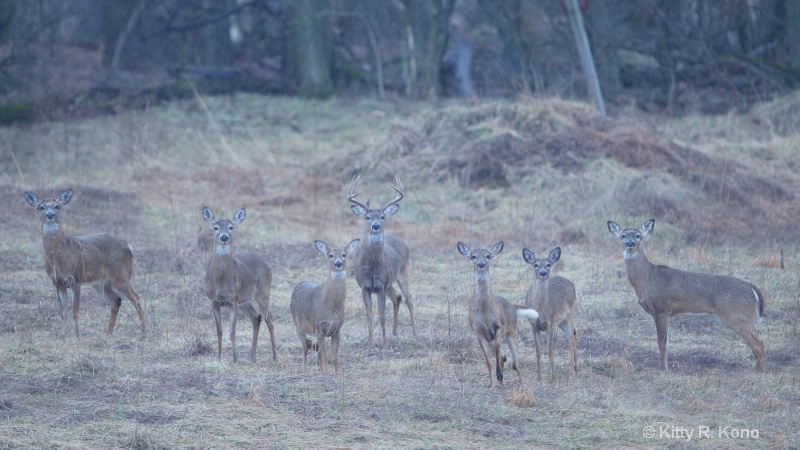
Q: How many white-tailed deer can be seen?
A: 7